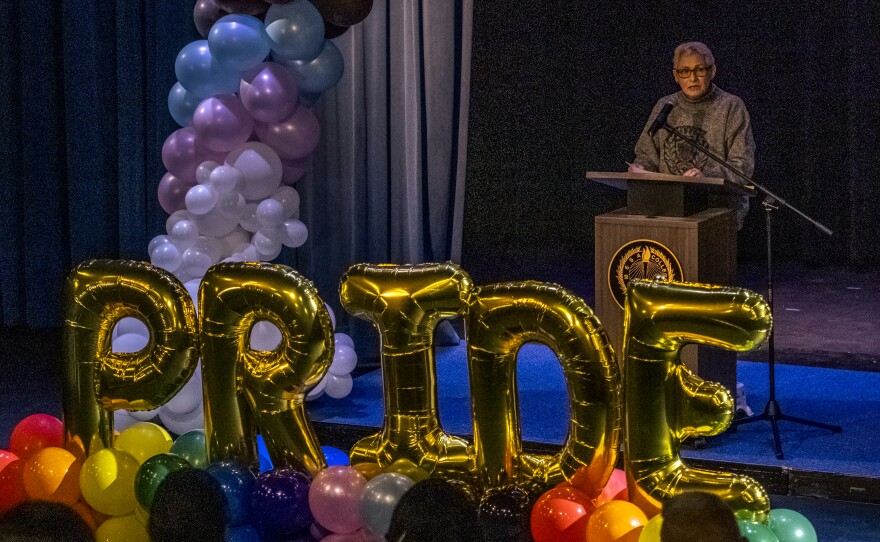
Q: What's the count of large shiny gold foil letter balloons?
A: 5